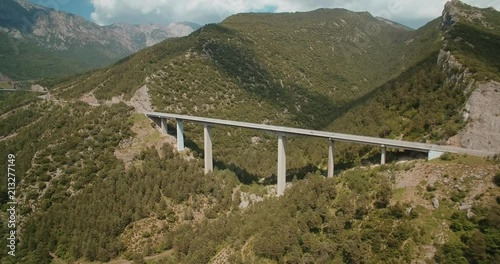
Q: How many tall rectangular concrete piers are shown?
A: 6